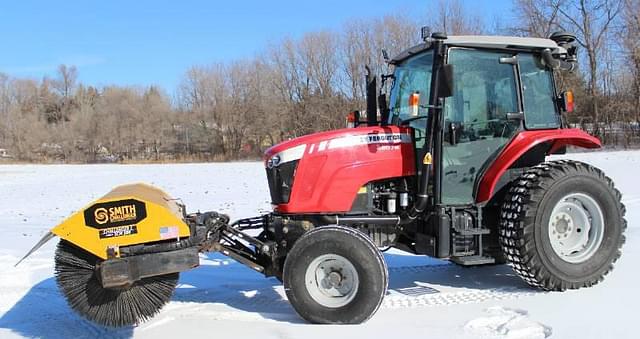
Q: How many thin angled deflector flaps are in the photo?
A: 1